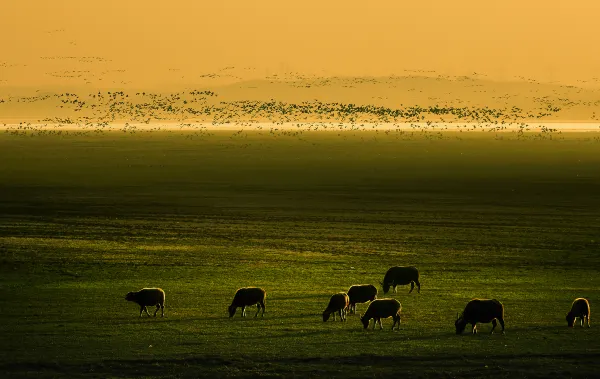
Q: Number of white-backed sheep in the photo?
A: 0